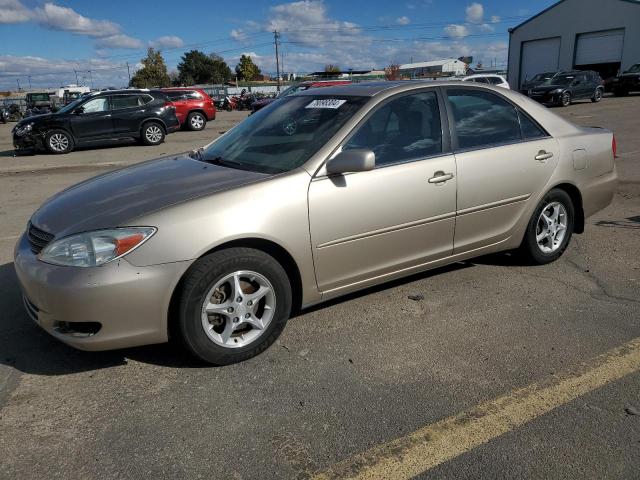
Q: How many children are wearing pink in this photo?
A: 0